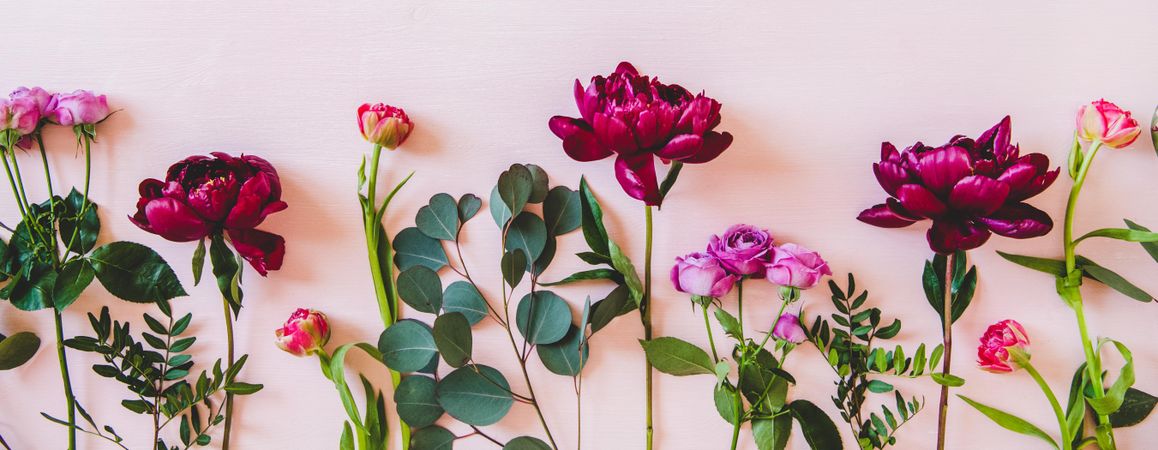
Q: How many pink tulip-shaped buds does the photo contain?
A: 4